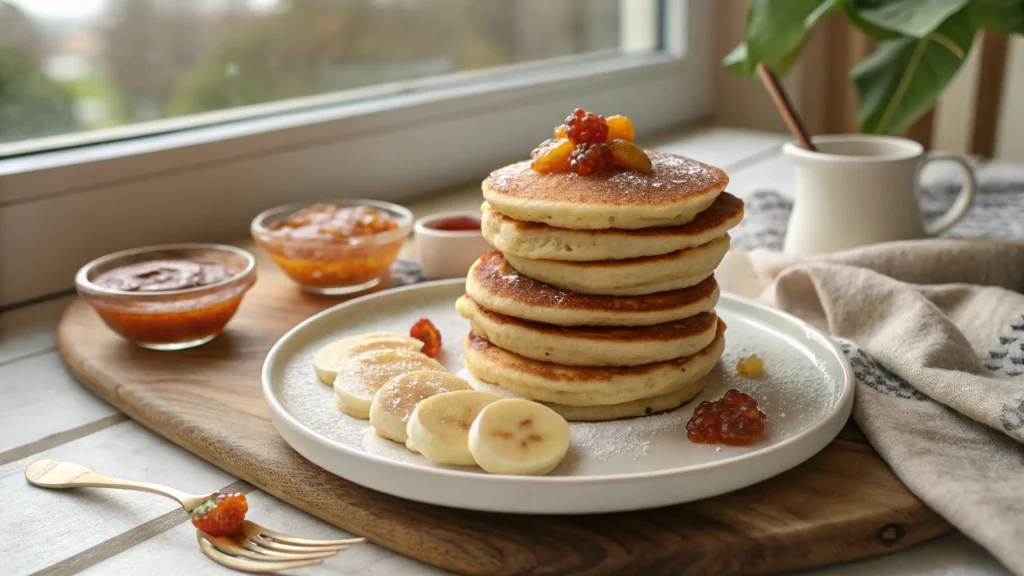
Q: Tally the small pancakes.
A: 7